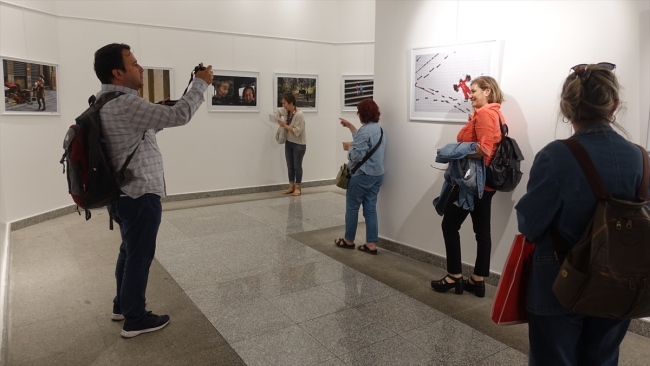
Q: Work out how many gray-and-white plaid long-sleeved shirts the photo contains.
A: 1